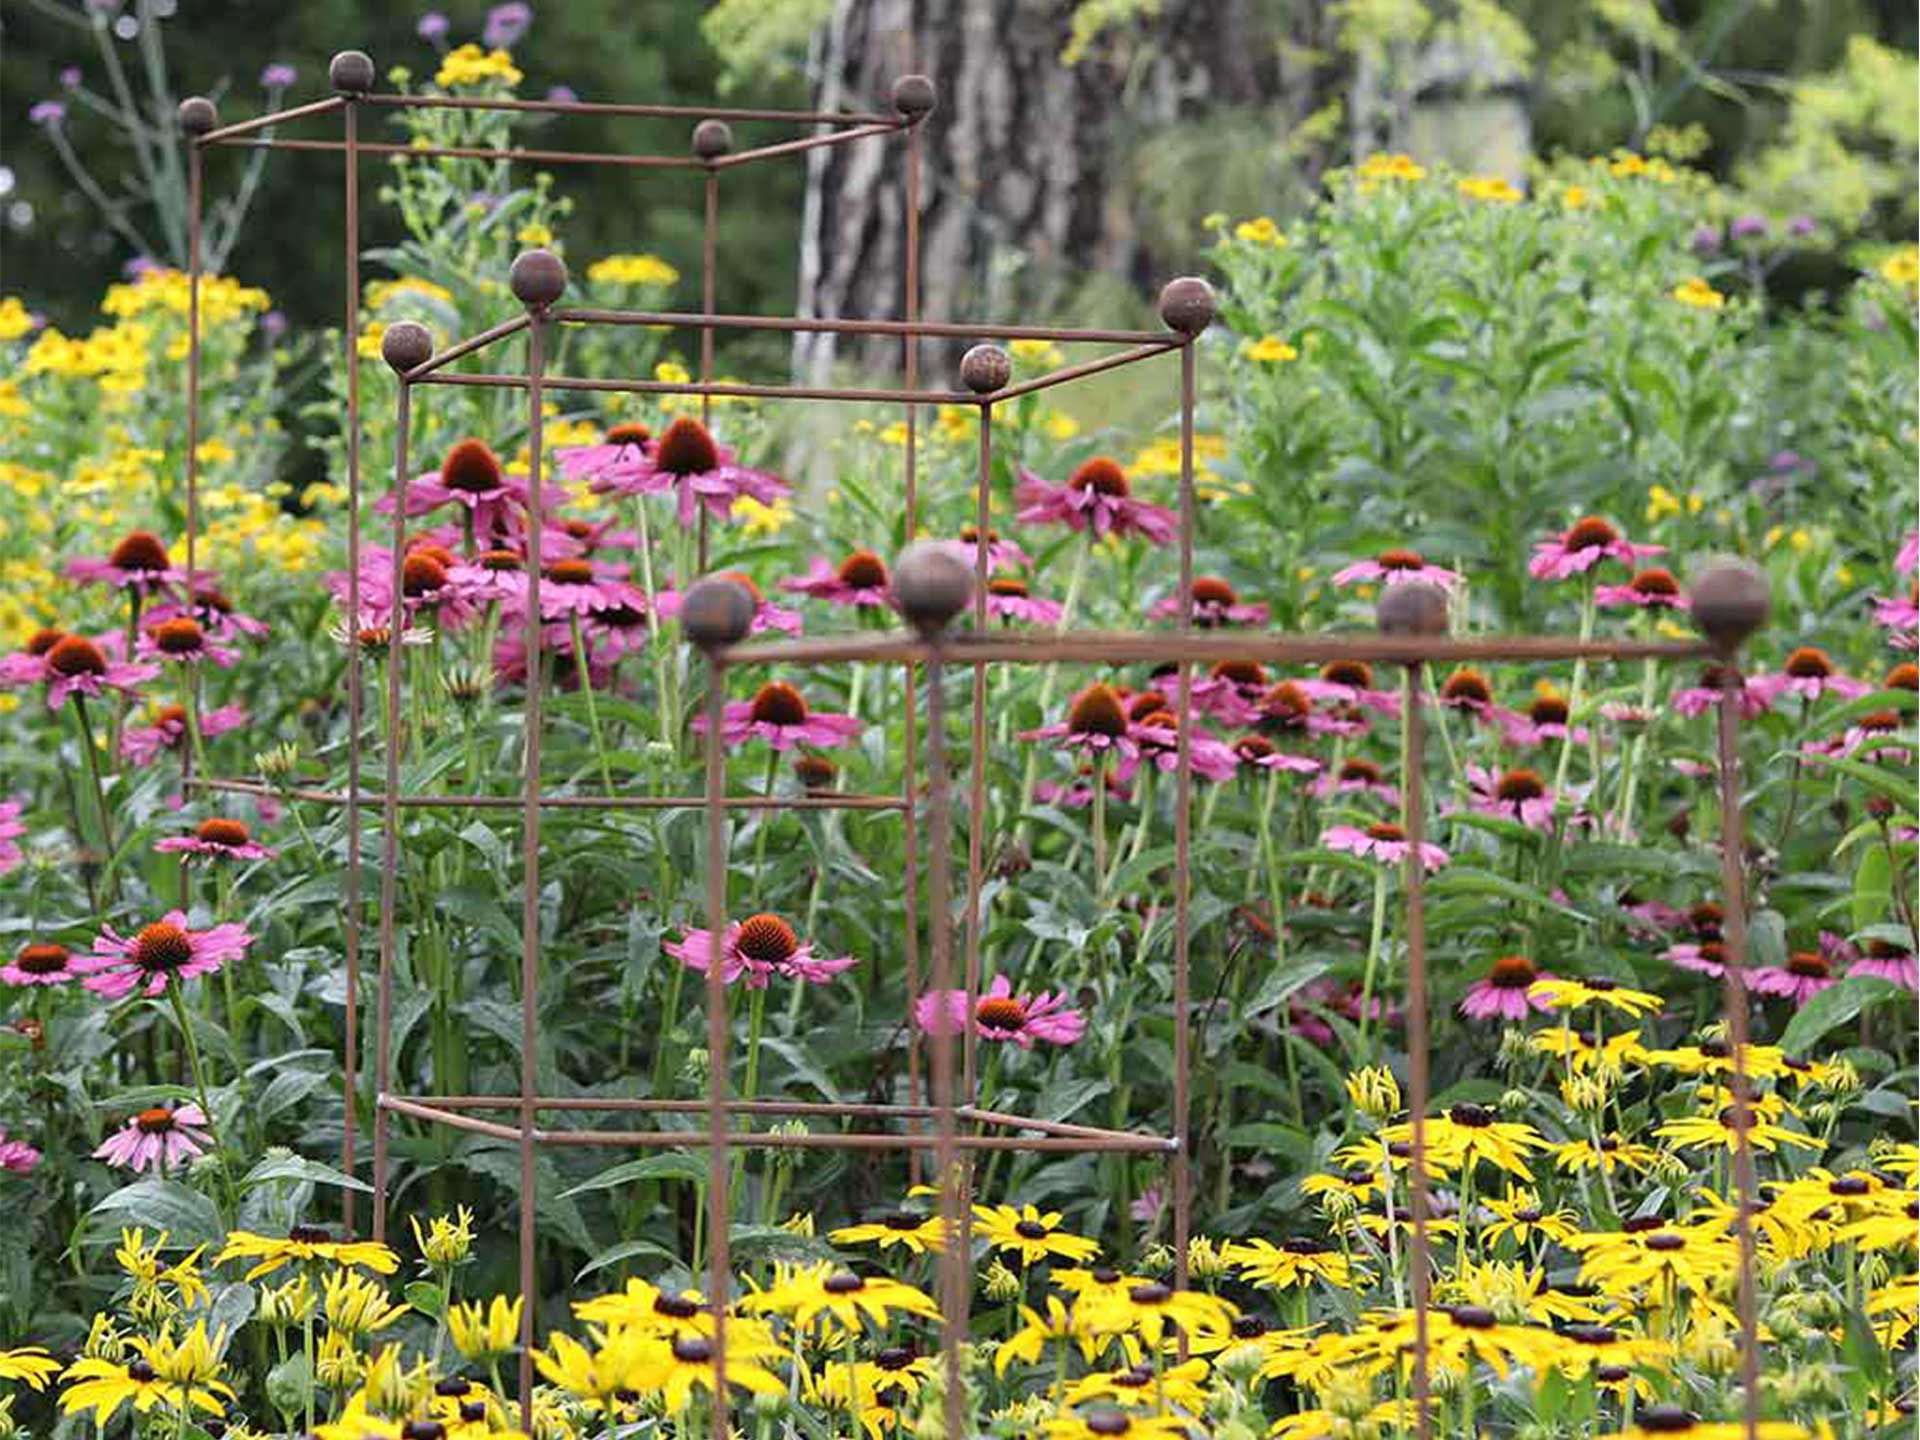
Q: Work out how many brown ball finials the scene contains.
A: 12